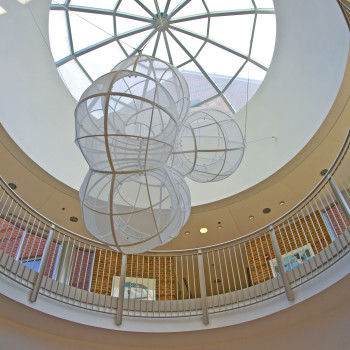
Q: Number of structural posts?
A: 5